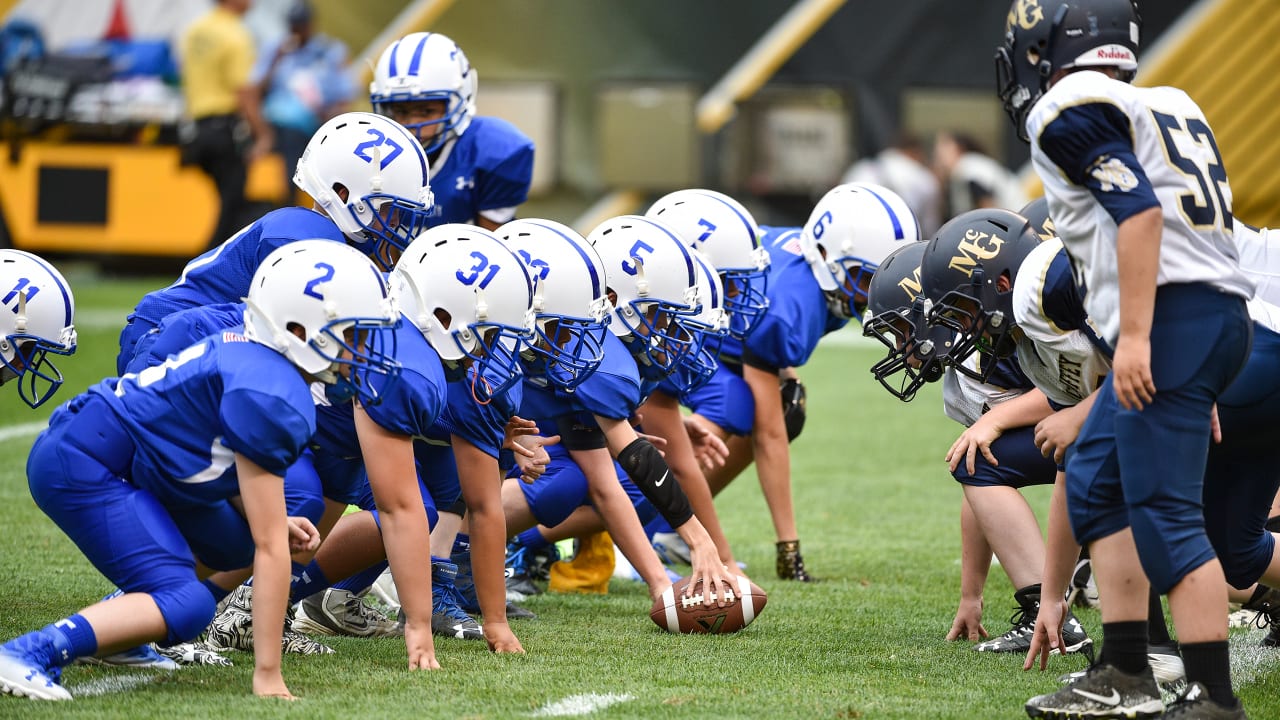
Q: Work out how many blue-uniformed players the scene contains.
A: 10